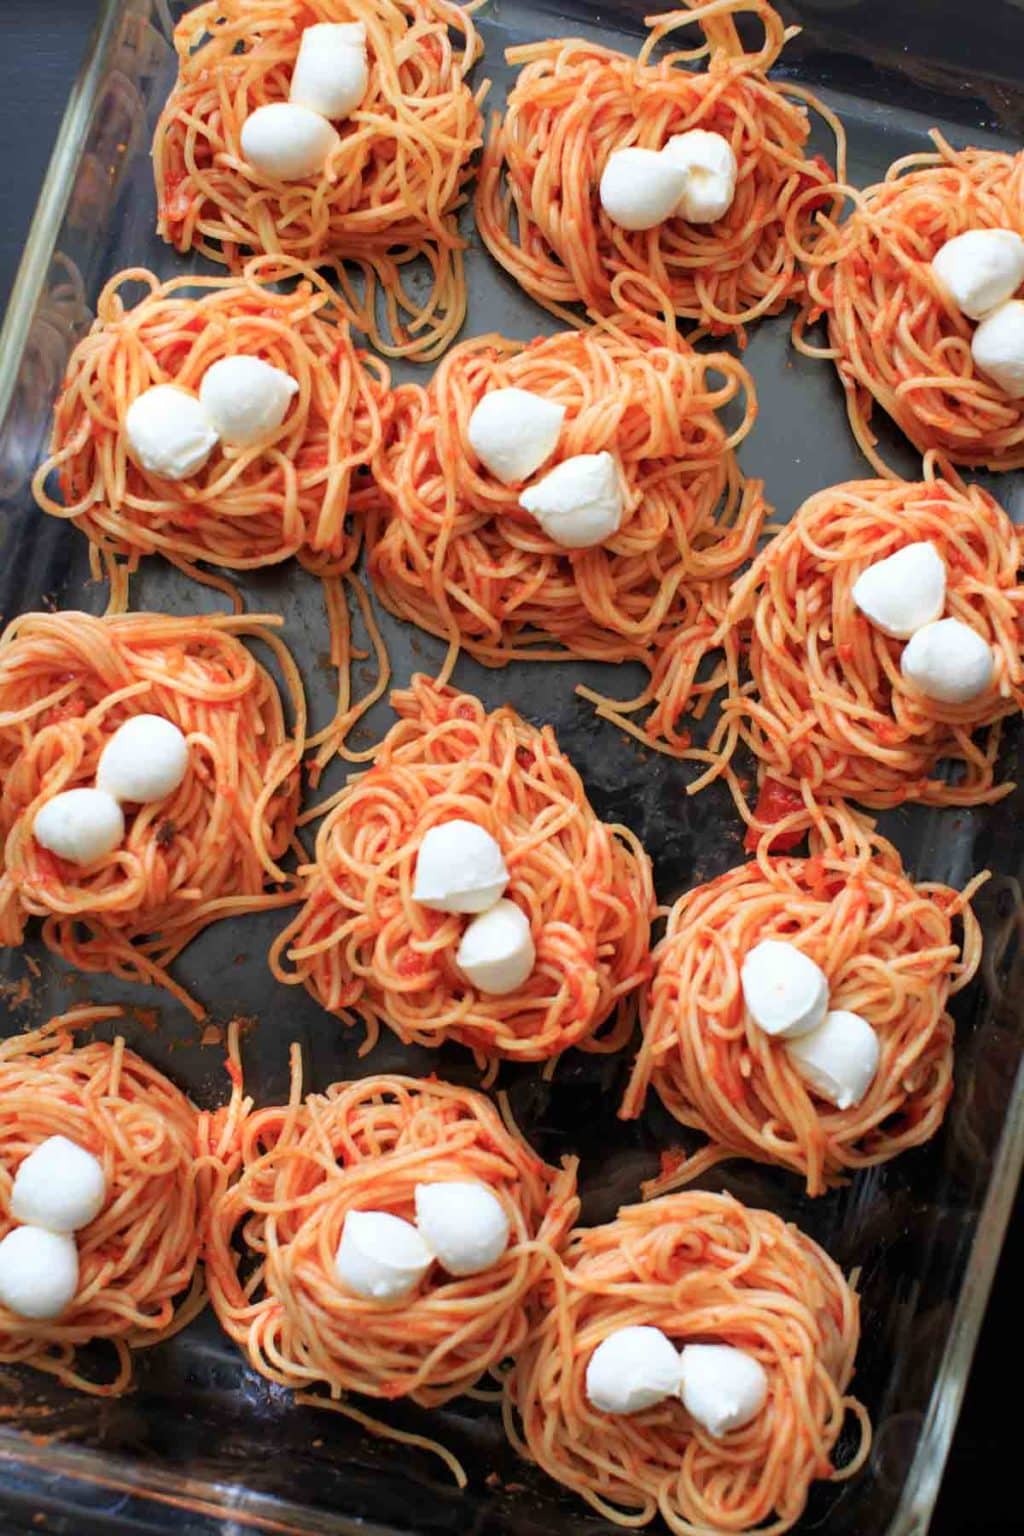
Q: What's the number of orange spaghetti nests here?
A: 12